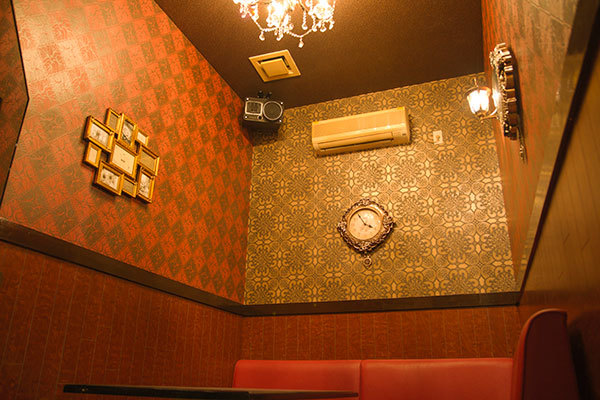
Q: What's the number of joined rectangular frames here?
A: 10